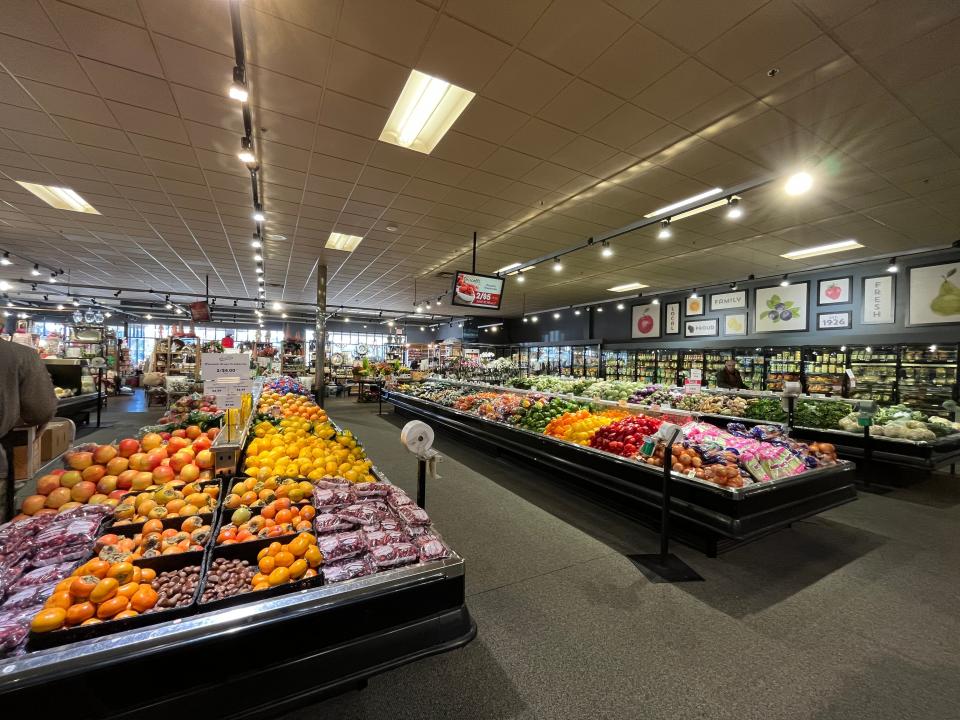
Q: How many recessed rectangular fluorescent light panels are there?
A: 7